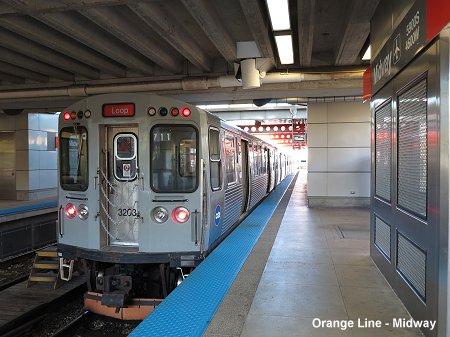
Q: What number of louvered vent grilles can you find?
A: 4